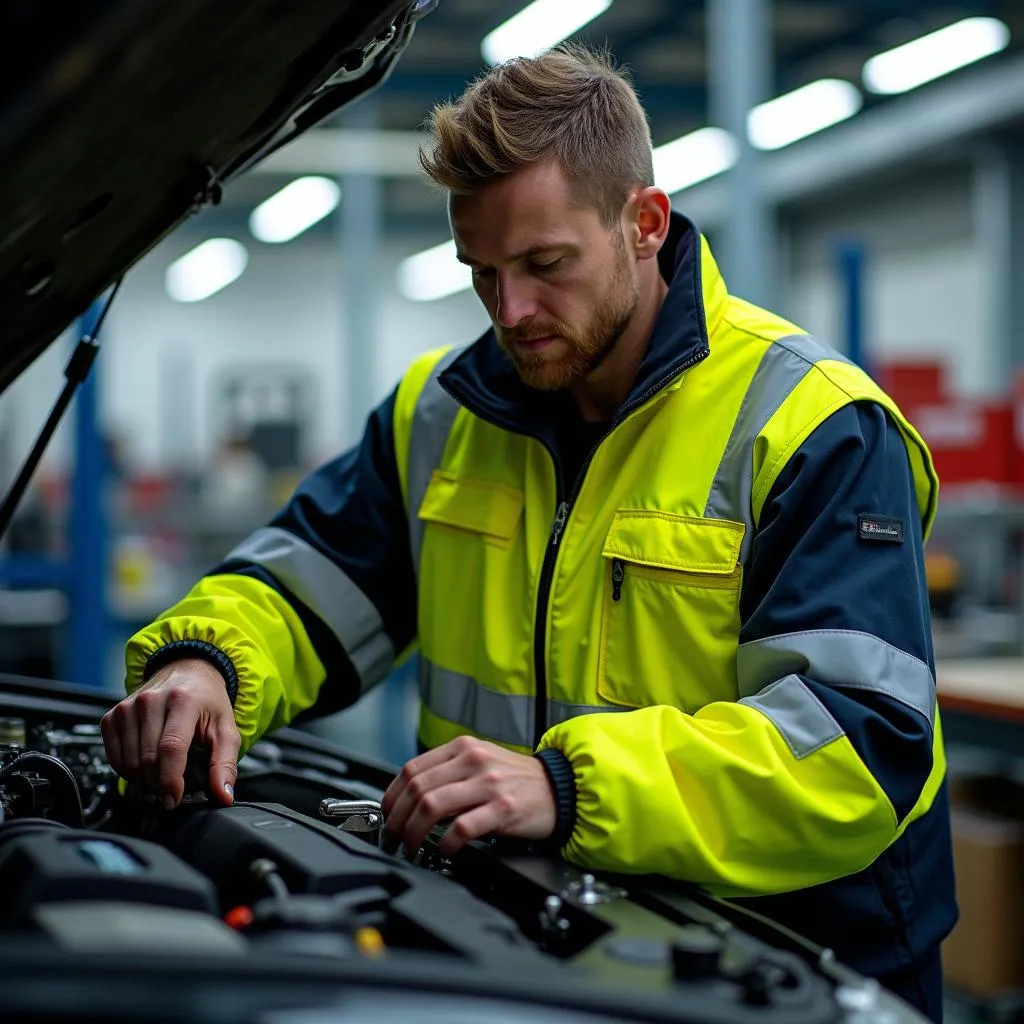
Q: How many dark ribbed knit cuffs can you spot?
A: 2